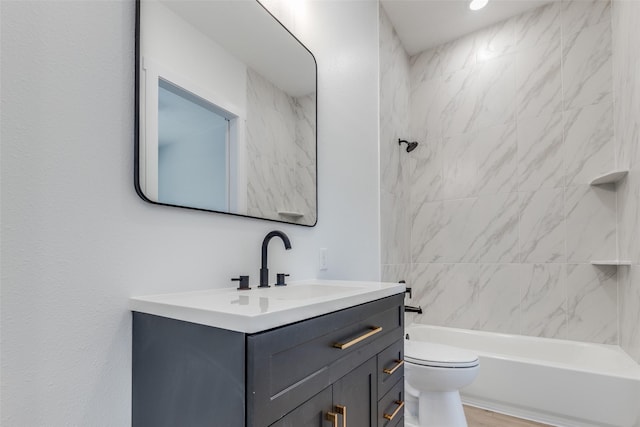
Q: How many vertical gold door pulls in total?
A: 2